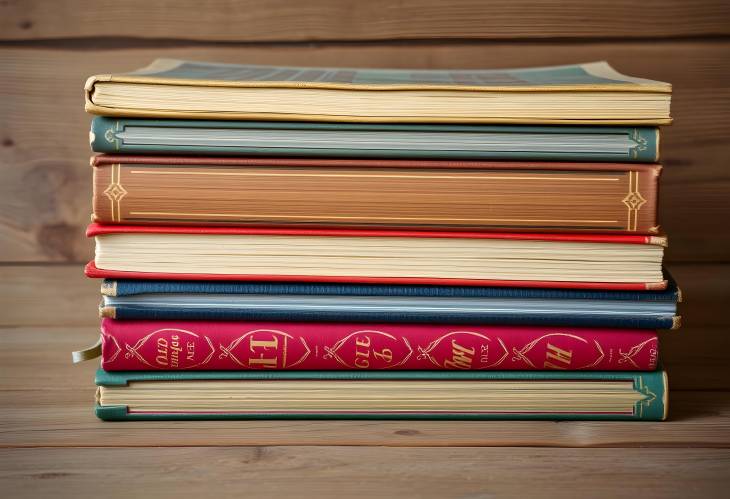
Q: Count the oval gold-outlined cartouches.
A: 5